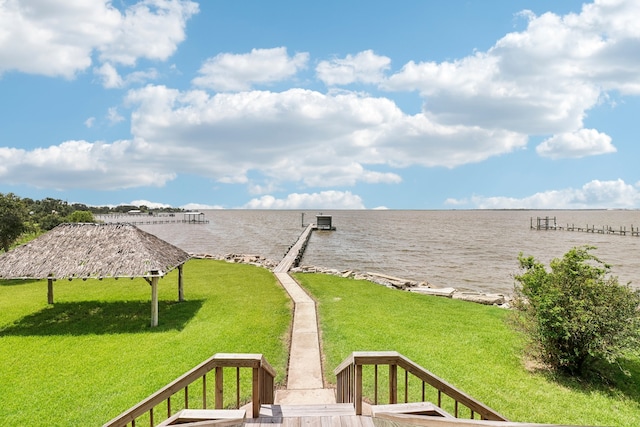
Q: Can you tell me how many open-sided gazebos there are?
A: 1